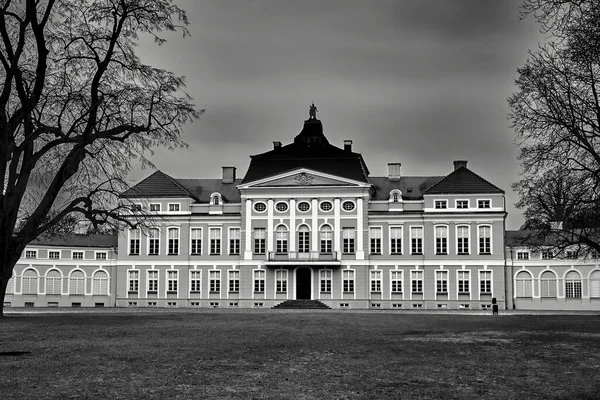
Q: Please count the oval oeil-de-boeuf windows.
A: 5